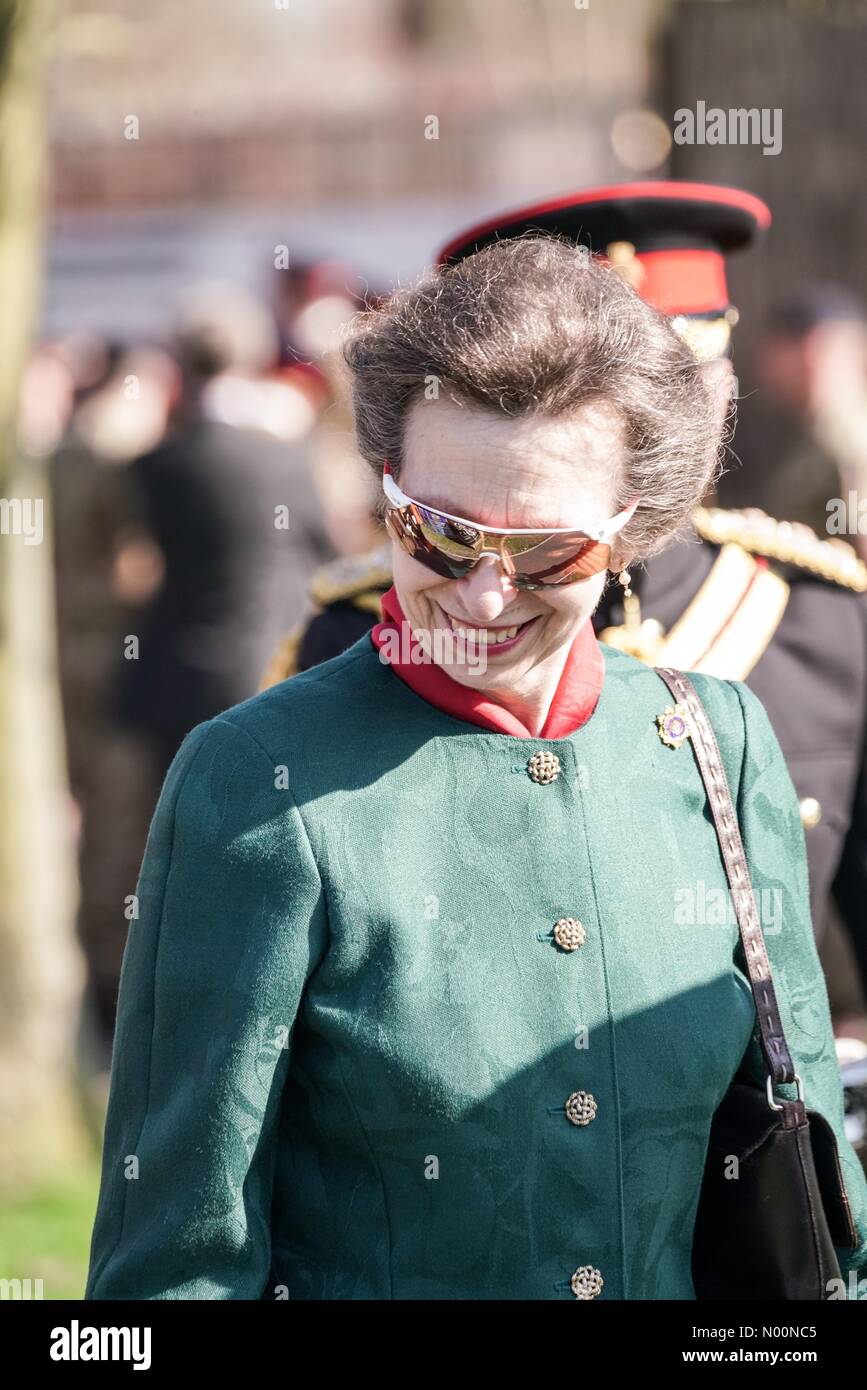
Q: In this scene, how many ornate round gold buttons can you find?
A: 4